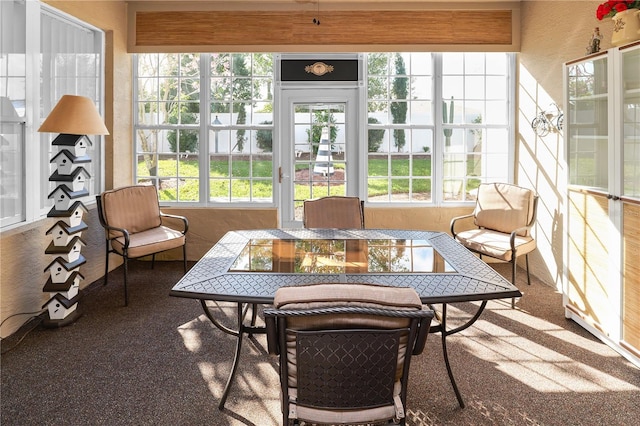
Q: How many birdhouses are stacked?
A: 10